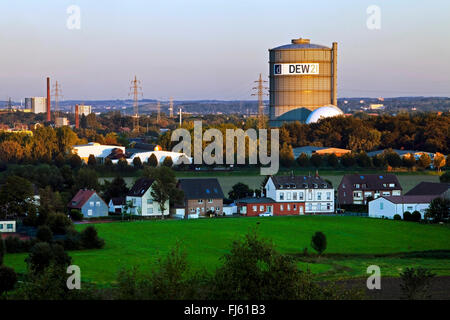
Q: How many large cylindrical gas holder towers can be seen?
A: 1